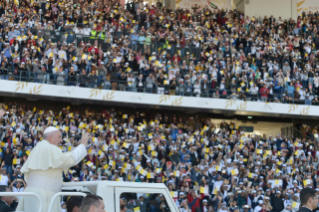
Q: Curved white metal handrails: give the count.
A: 2